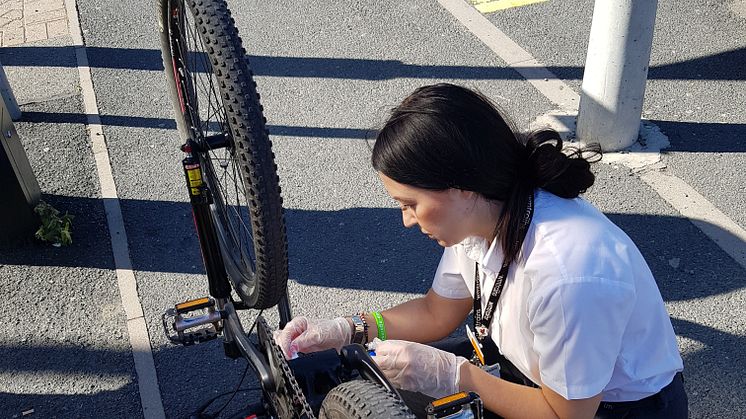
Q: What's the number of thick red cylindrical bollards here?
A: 0